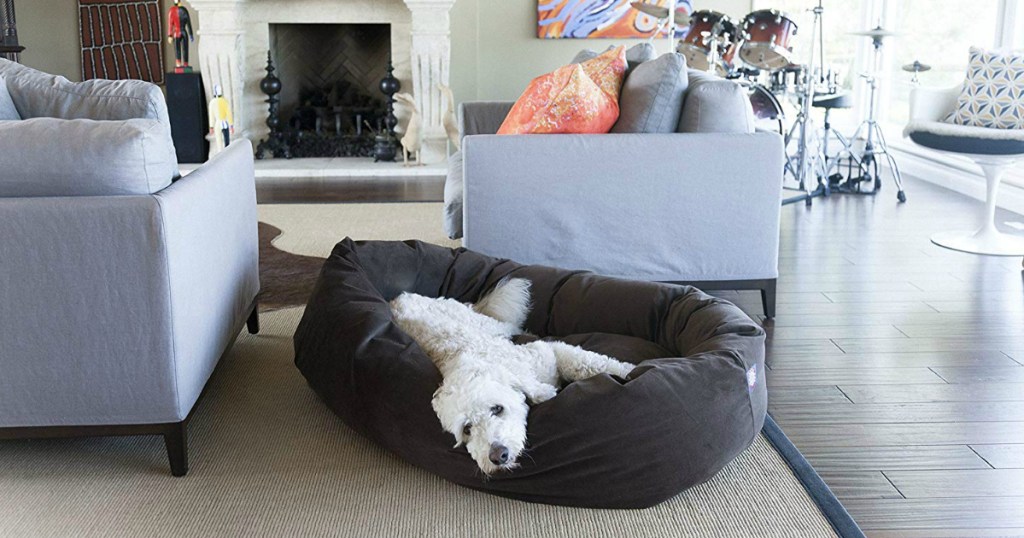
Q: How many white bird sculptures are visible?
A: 2